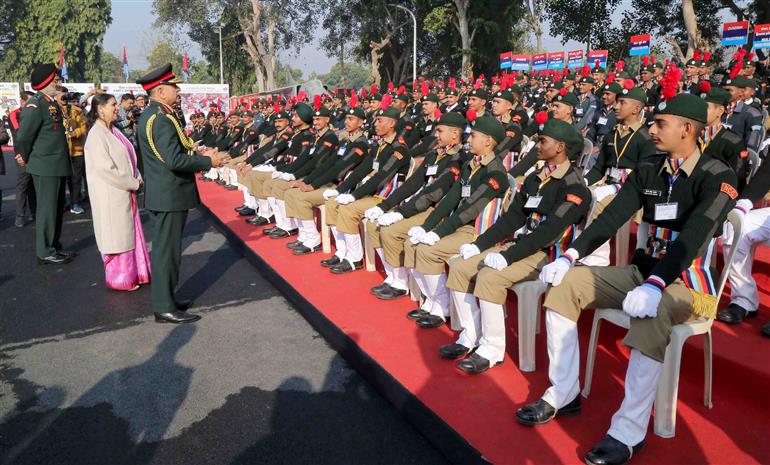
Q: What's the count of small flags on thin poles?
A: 3